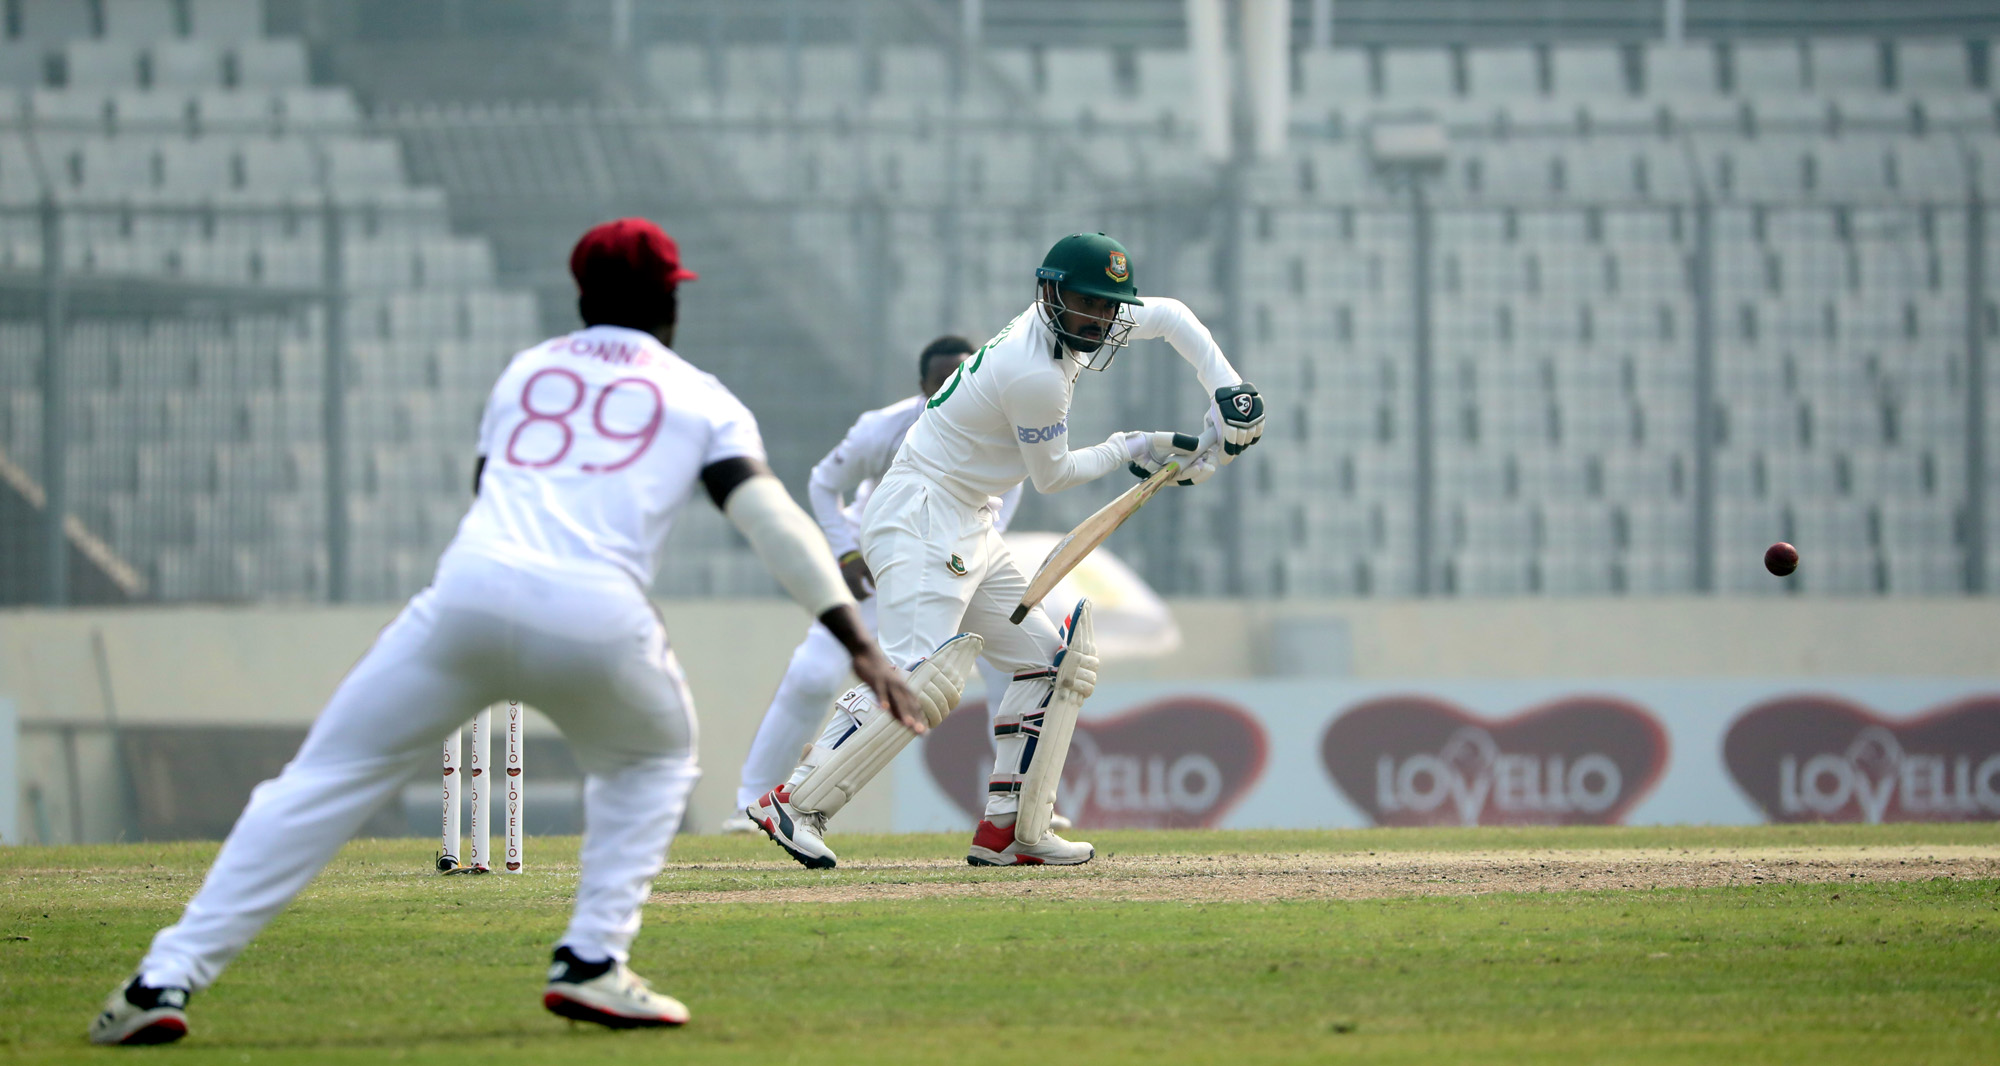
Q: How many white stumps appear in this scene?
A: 3